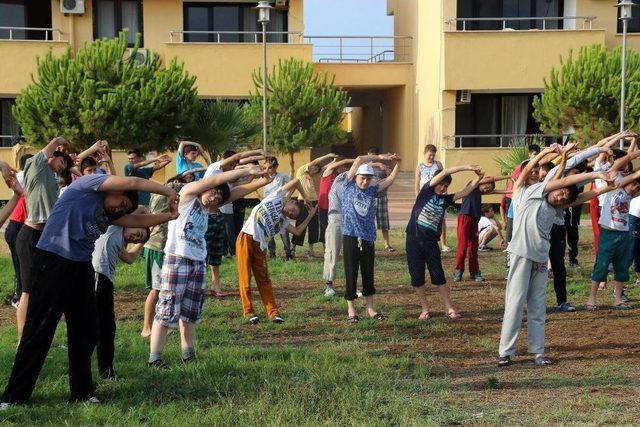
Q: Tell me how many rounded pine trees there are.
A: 3